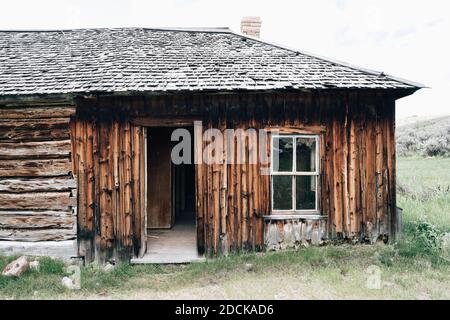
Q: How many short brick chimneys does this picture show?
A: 1